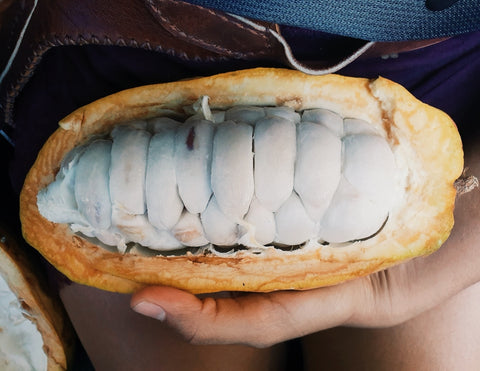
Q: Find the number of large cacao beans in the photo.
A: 8